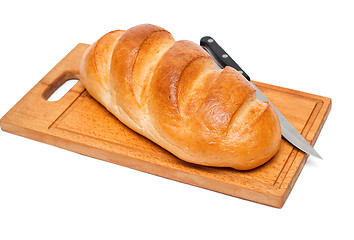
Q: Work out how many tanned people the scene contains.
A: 0